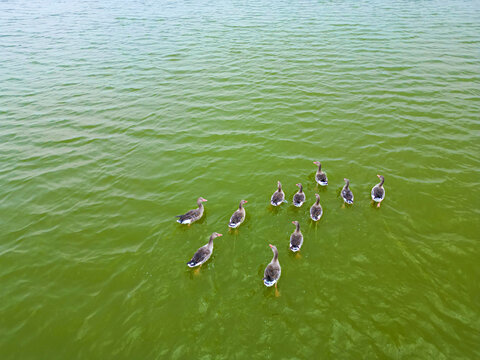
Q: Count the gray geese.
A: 11